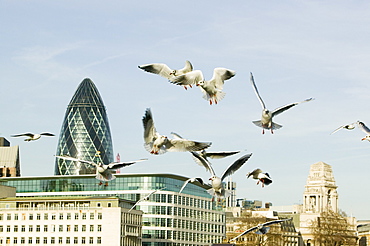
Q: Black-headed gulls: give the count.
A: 14